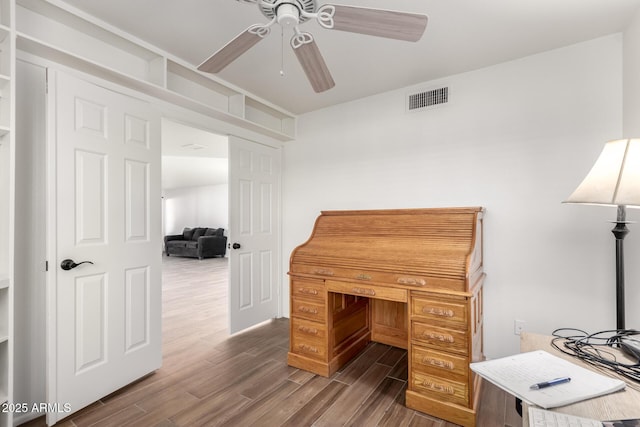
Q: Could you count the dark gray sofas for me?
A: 1